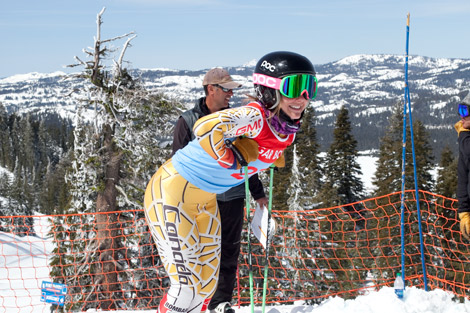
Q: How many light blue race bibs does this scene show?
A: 1